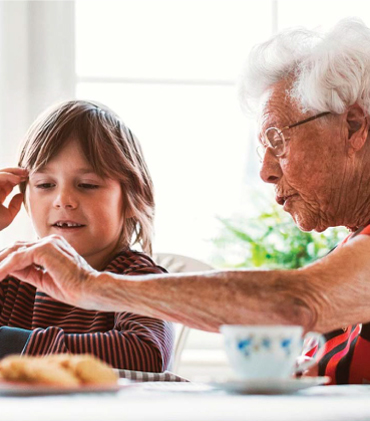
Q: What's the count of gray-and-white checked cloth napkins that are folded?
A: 1